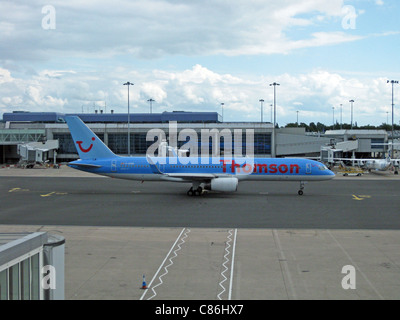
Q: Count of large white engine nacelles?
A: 1